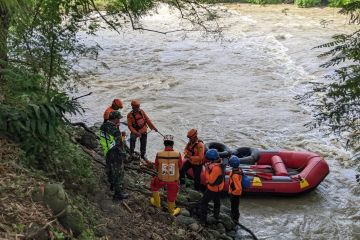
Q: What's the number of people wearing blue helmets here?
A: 2